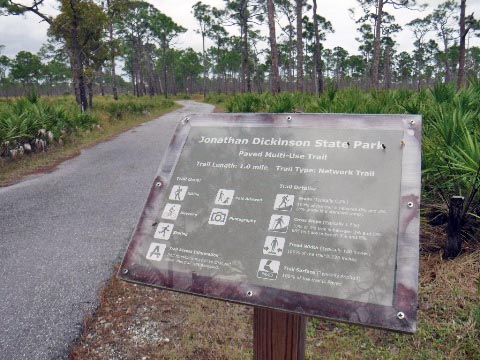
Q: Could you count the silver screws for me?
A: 8